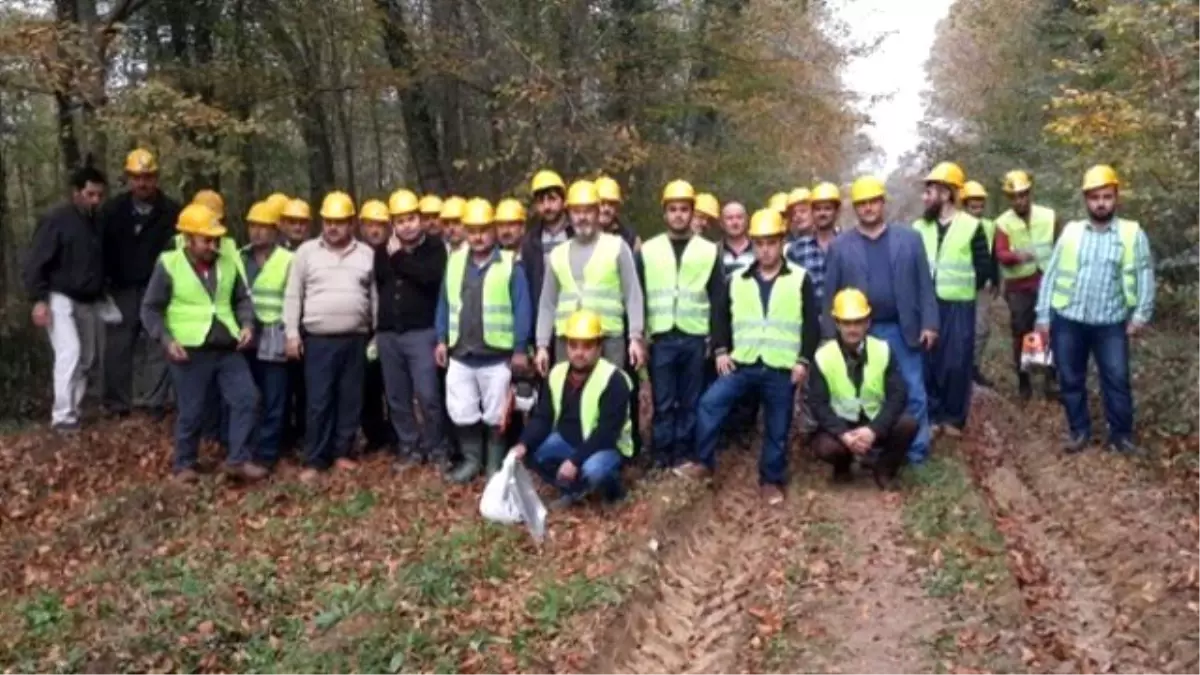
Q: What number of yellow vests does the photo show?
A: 13